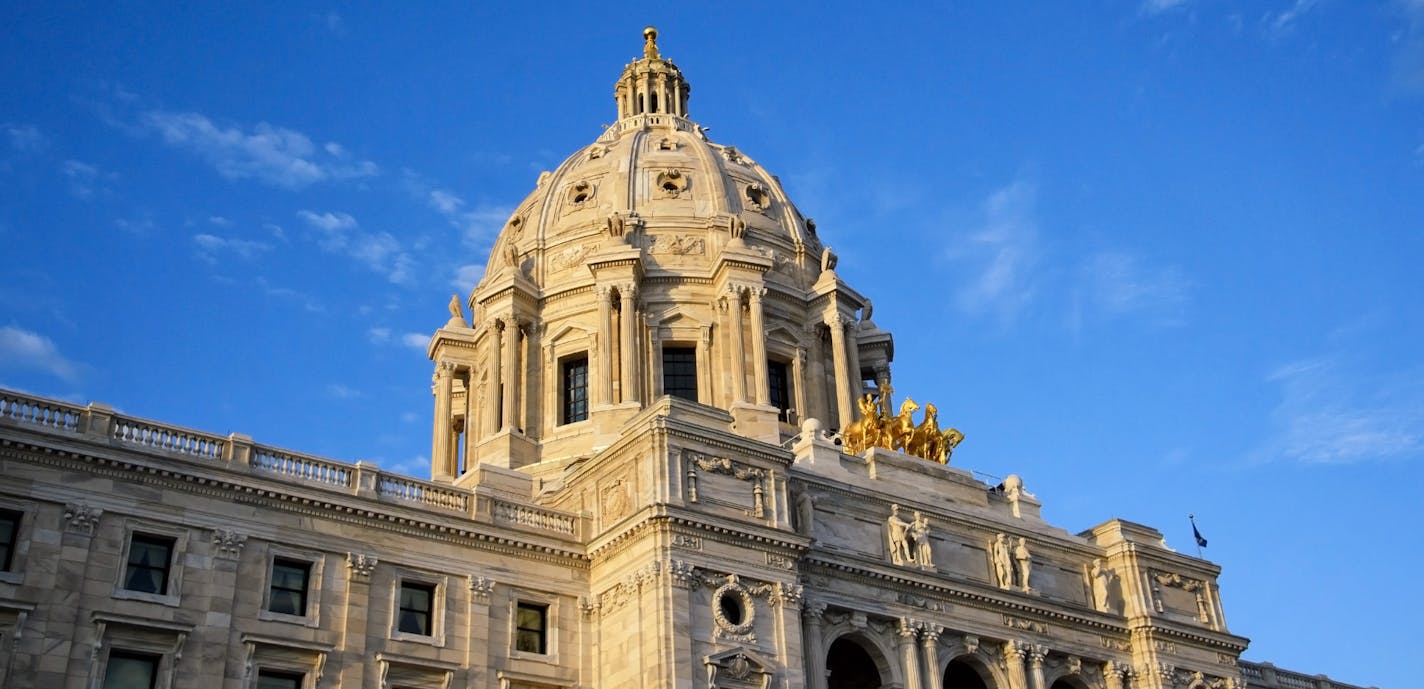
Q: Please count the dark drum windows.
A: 3